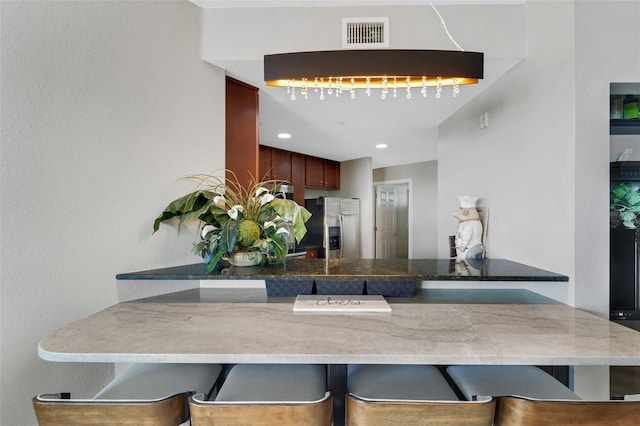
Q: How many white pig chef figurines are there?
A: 1